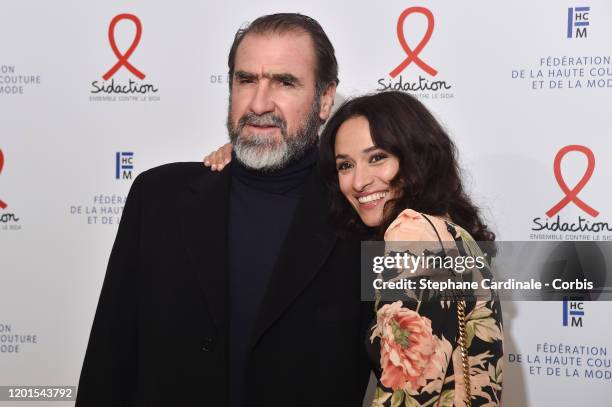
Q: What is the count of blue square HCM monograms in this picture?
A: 3